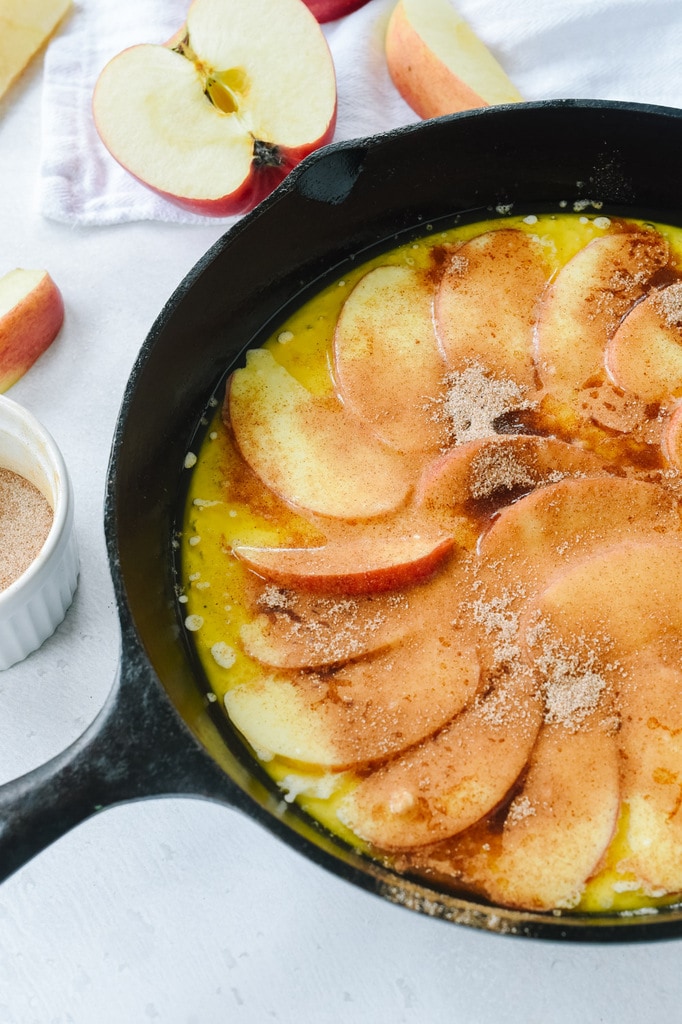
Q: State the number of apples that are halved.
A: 1